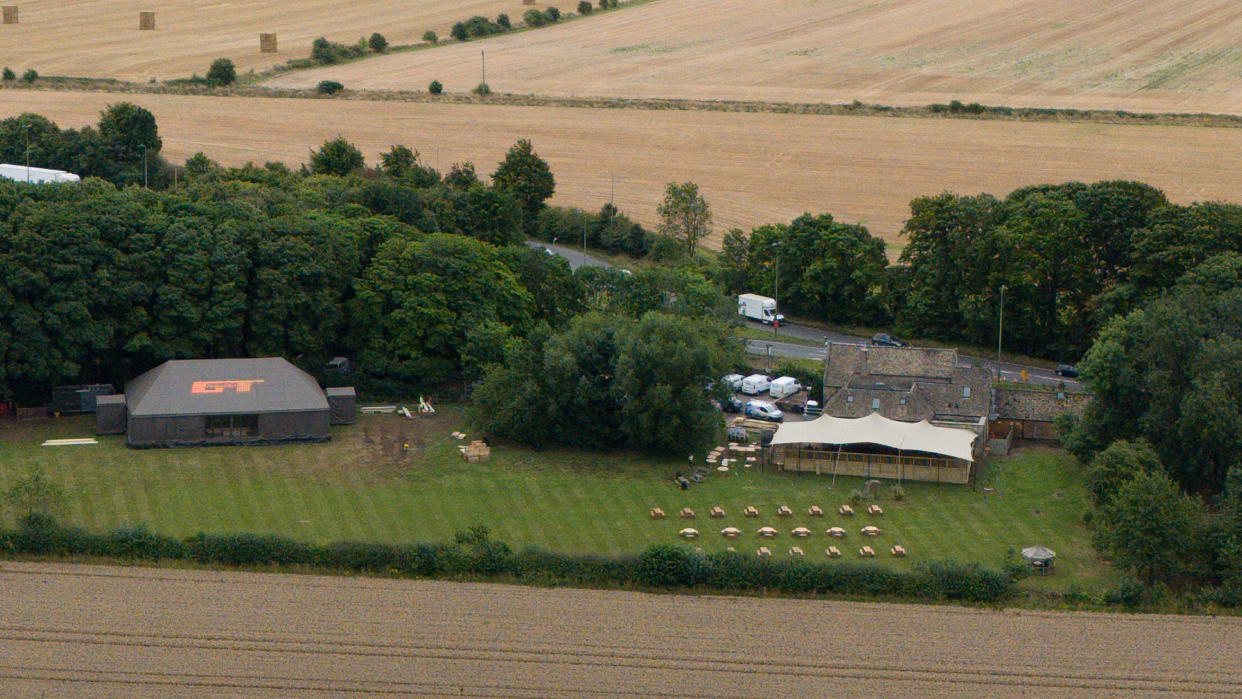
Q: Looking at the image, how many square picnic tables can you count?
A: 15